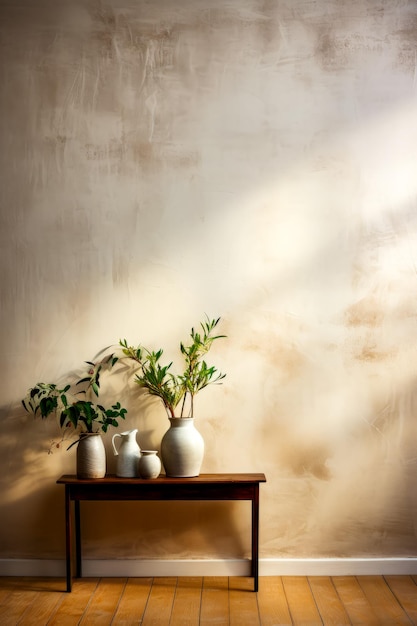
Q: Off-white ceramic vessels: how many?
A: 4